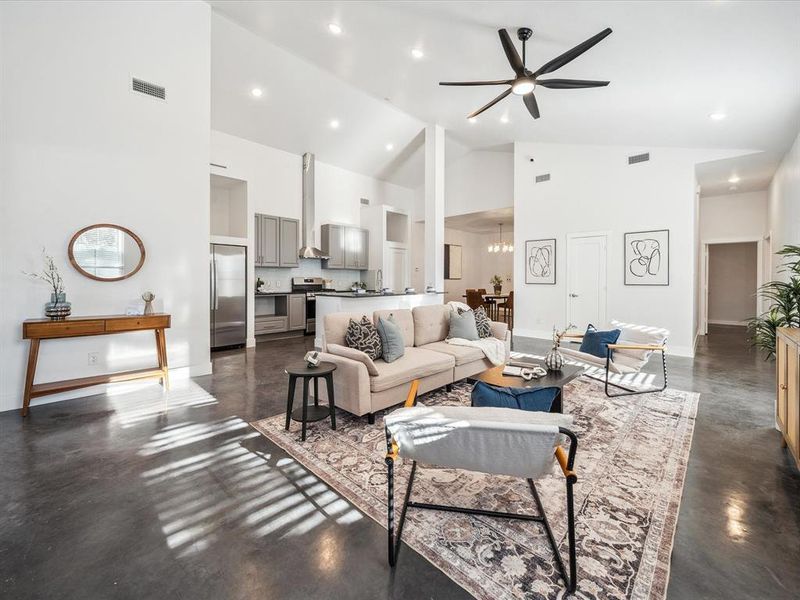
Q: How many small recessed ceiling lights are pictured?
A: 9